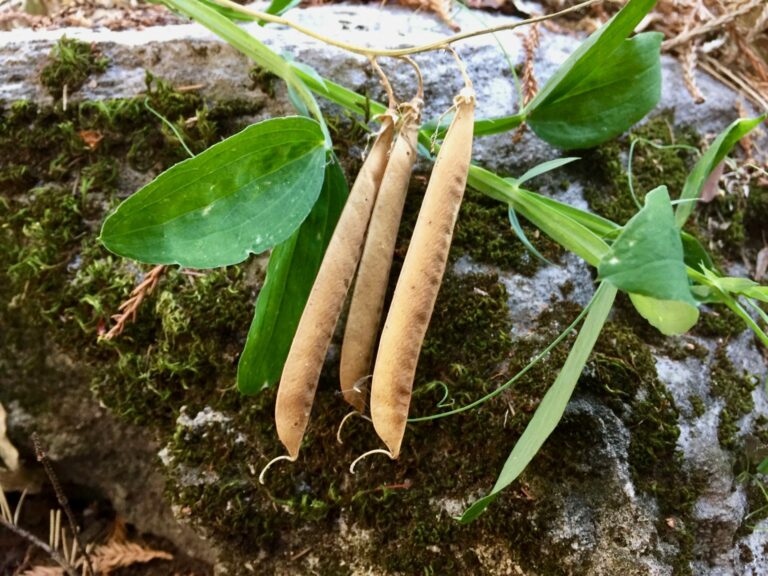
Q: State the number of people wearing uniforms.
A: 0